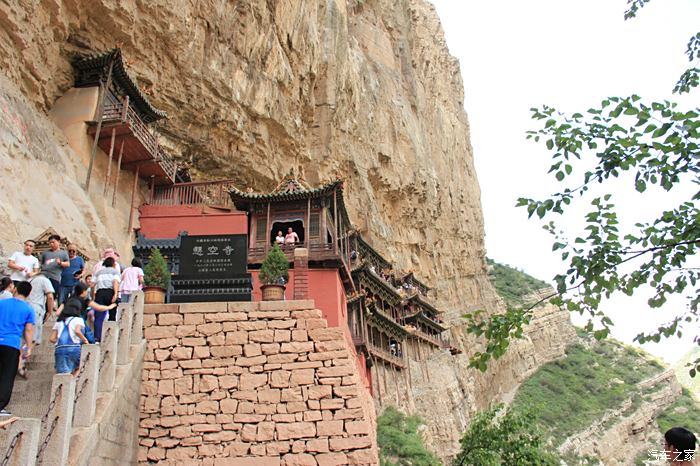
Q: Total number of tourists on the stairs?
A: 12